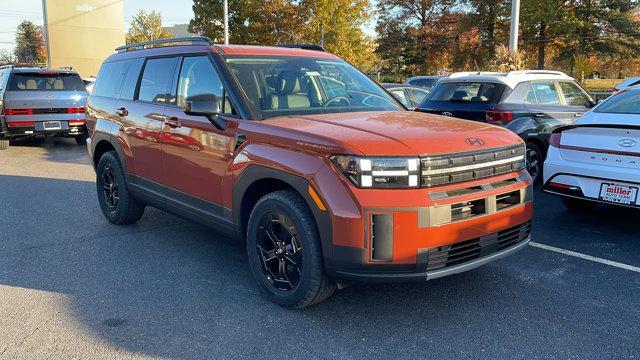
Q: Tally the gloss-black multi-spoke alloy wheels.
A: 2